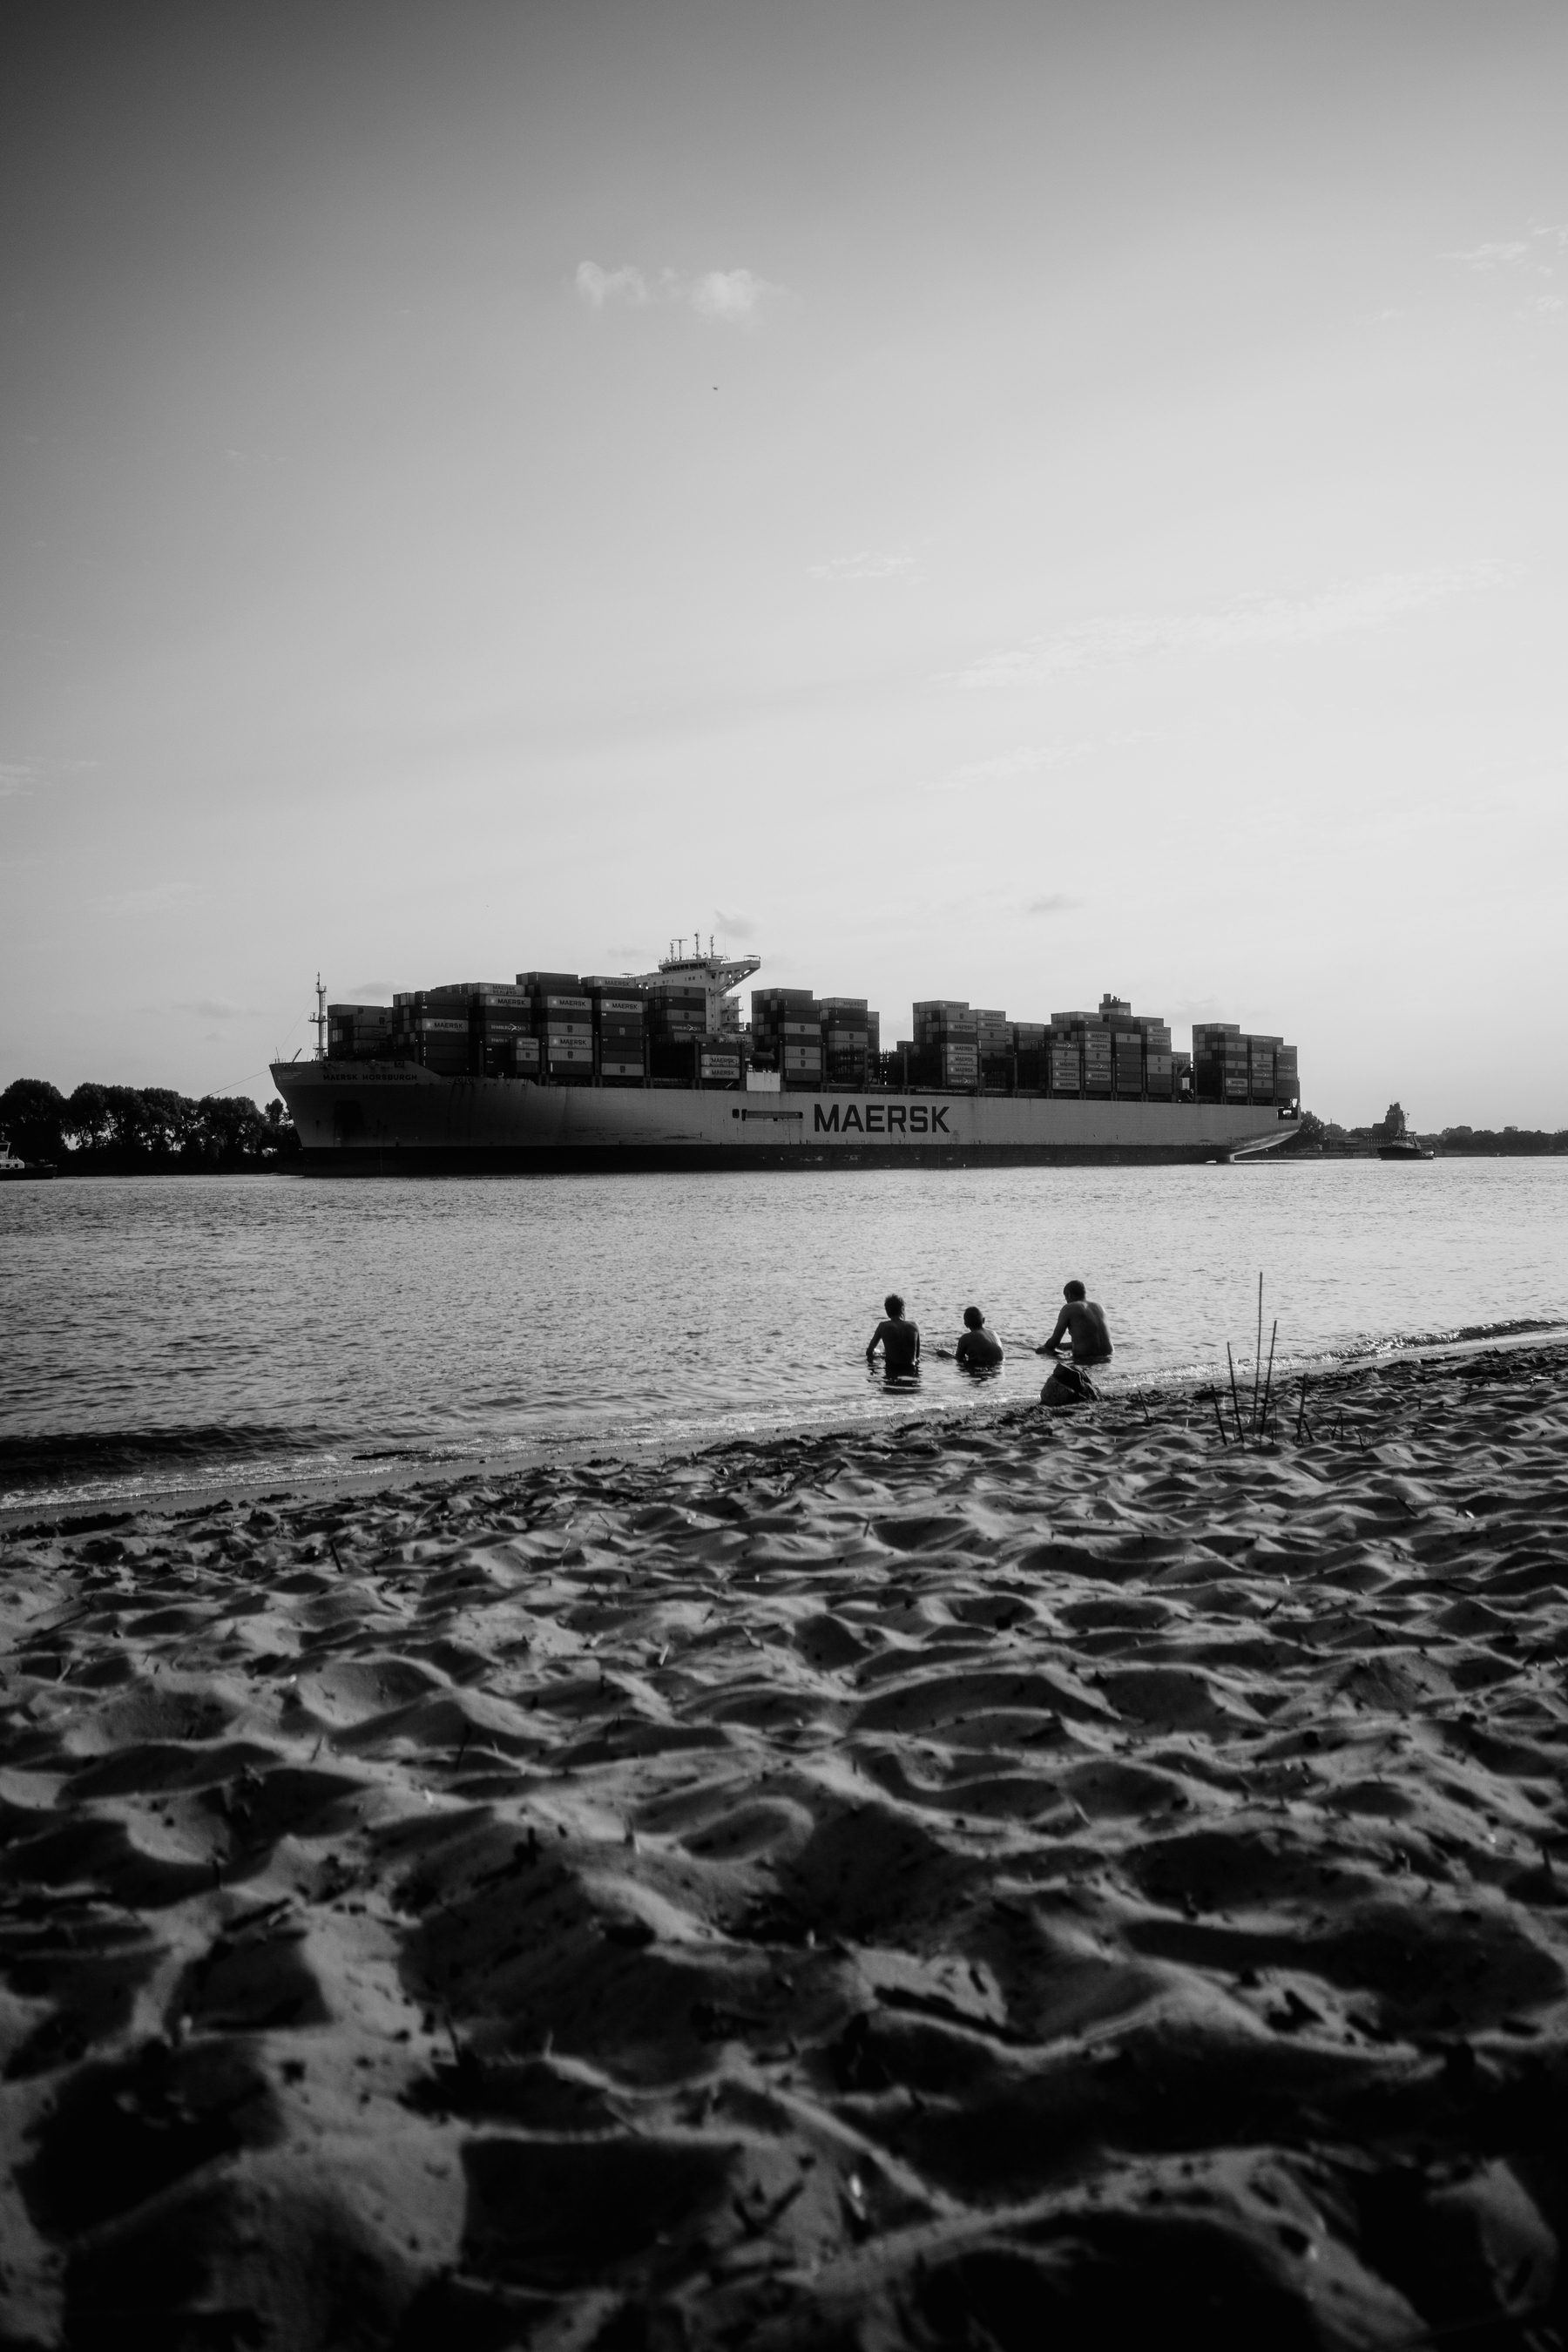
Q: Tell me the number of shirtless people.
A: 3